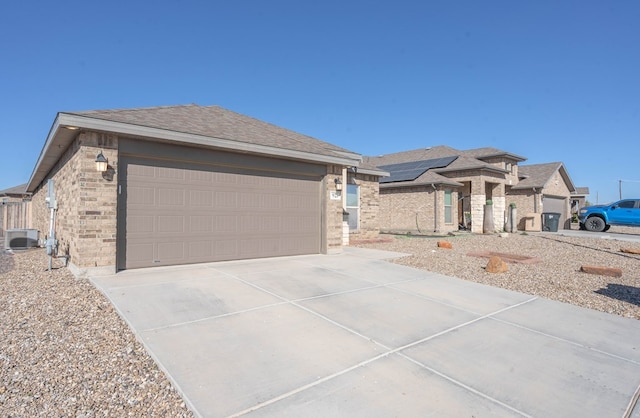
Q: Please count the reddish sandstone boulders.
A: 4